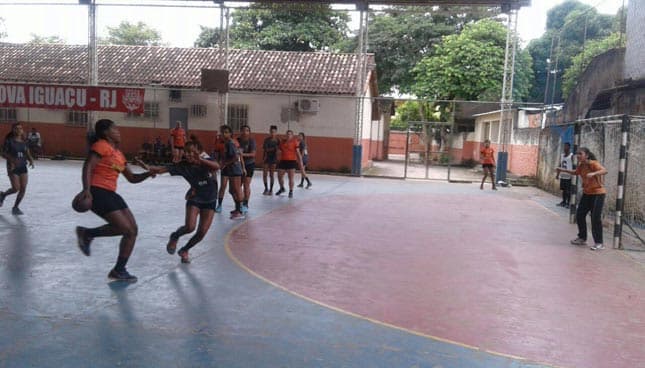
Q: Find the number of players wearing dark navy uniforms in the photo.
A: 6